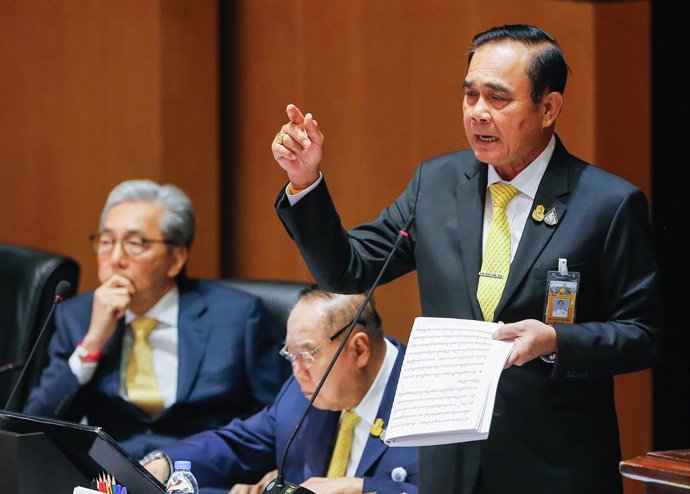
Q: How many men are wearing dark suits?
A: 3